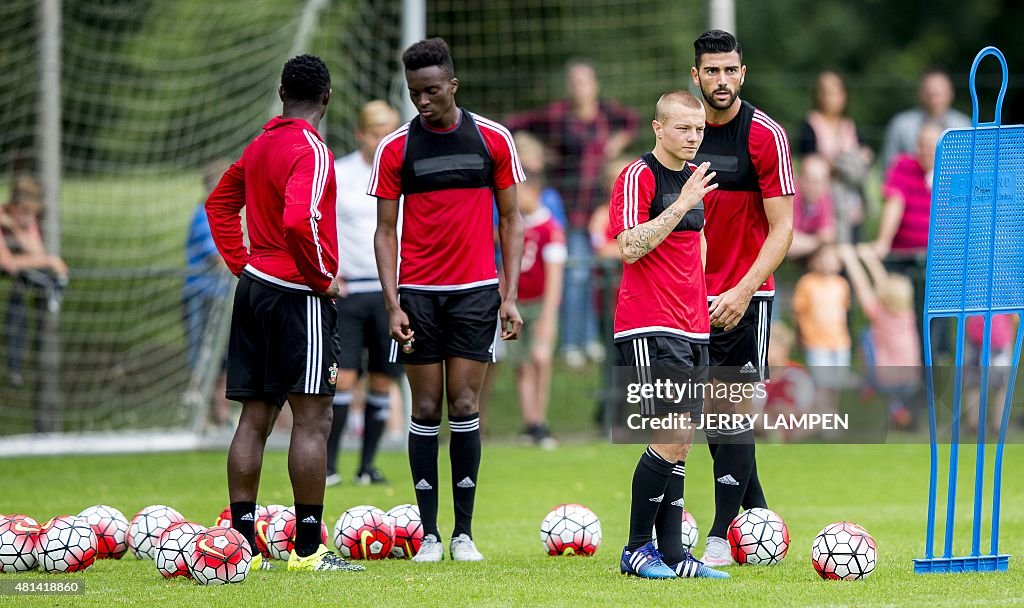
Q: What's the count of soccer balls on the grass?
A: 15